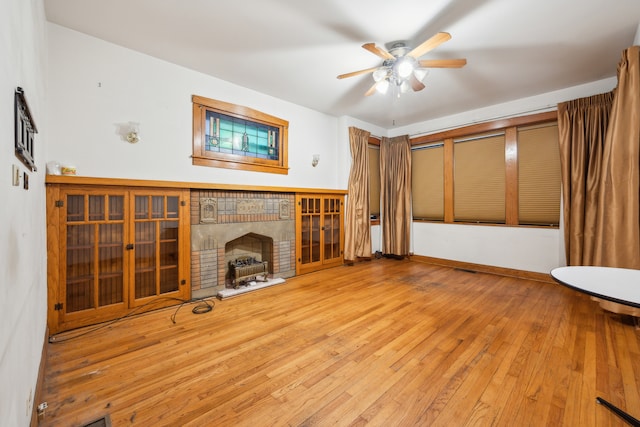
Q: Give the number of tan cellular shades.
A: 4